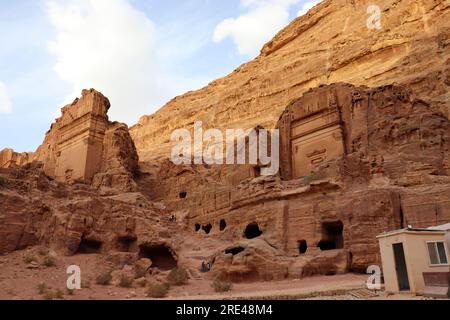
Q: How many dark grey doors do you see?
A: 1